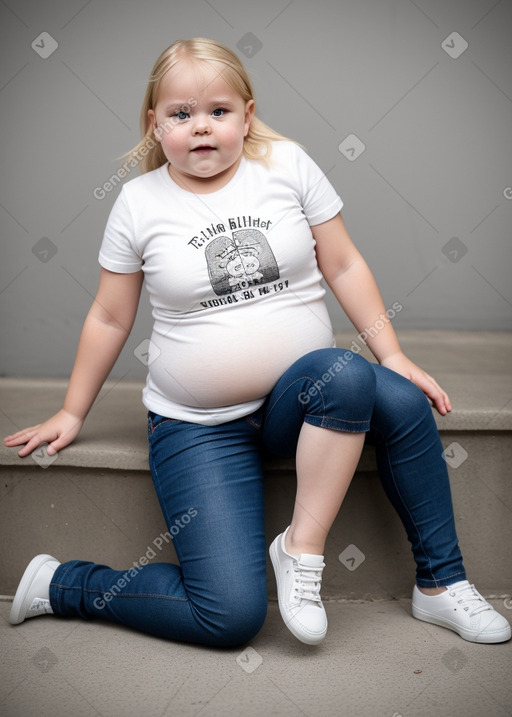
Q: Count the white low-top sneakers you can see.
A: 3